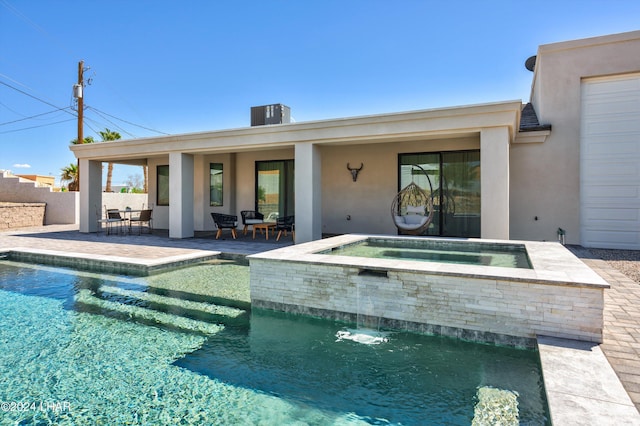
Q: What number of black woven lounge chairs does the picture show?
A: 3